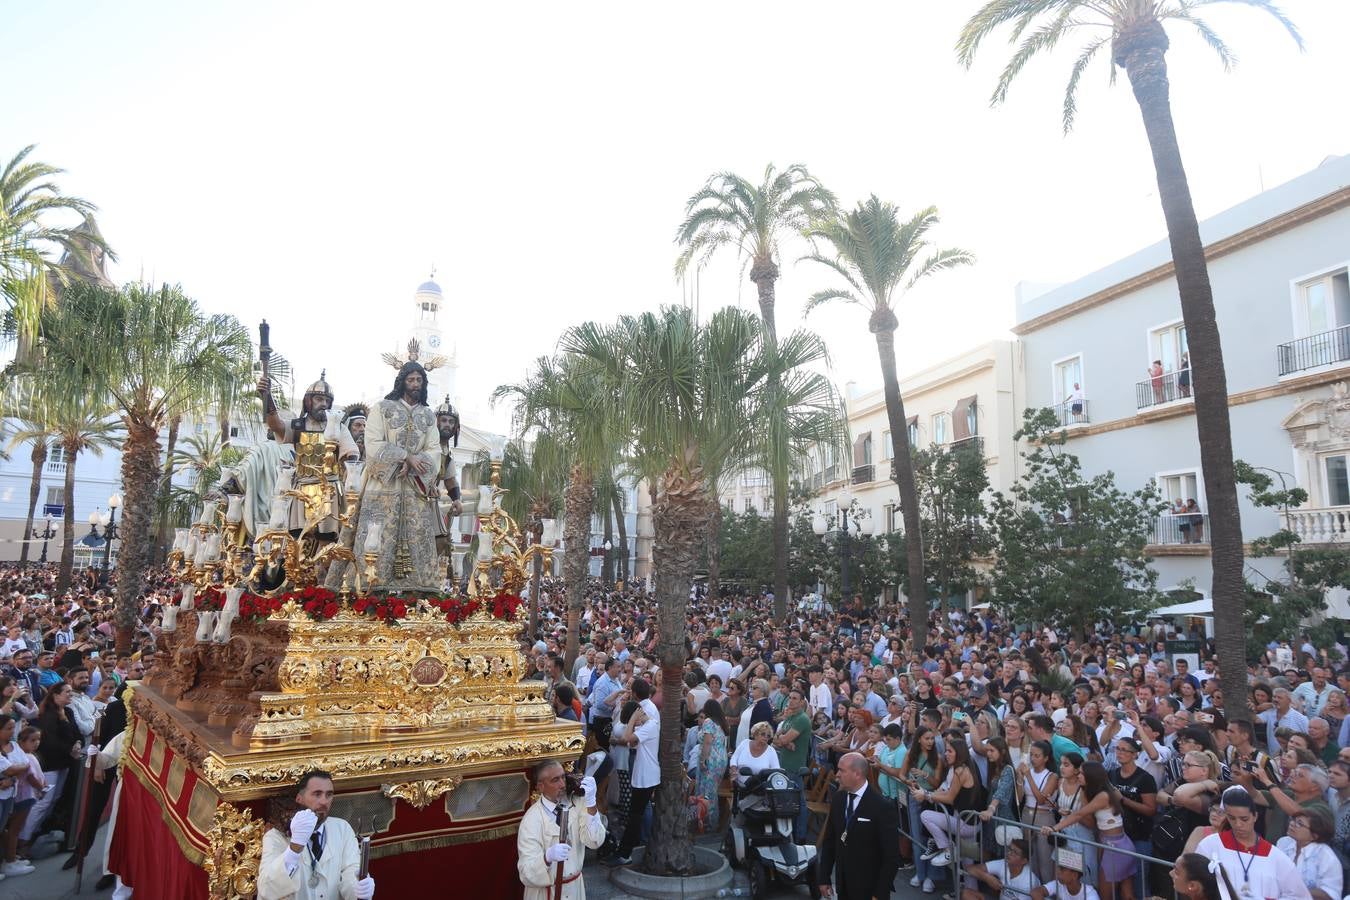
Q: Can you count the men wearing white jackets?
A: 2